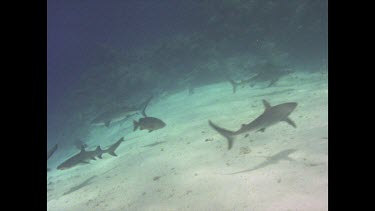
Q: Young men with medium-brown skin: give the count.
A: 0